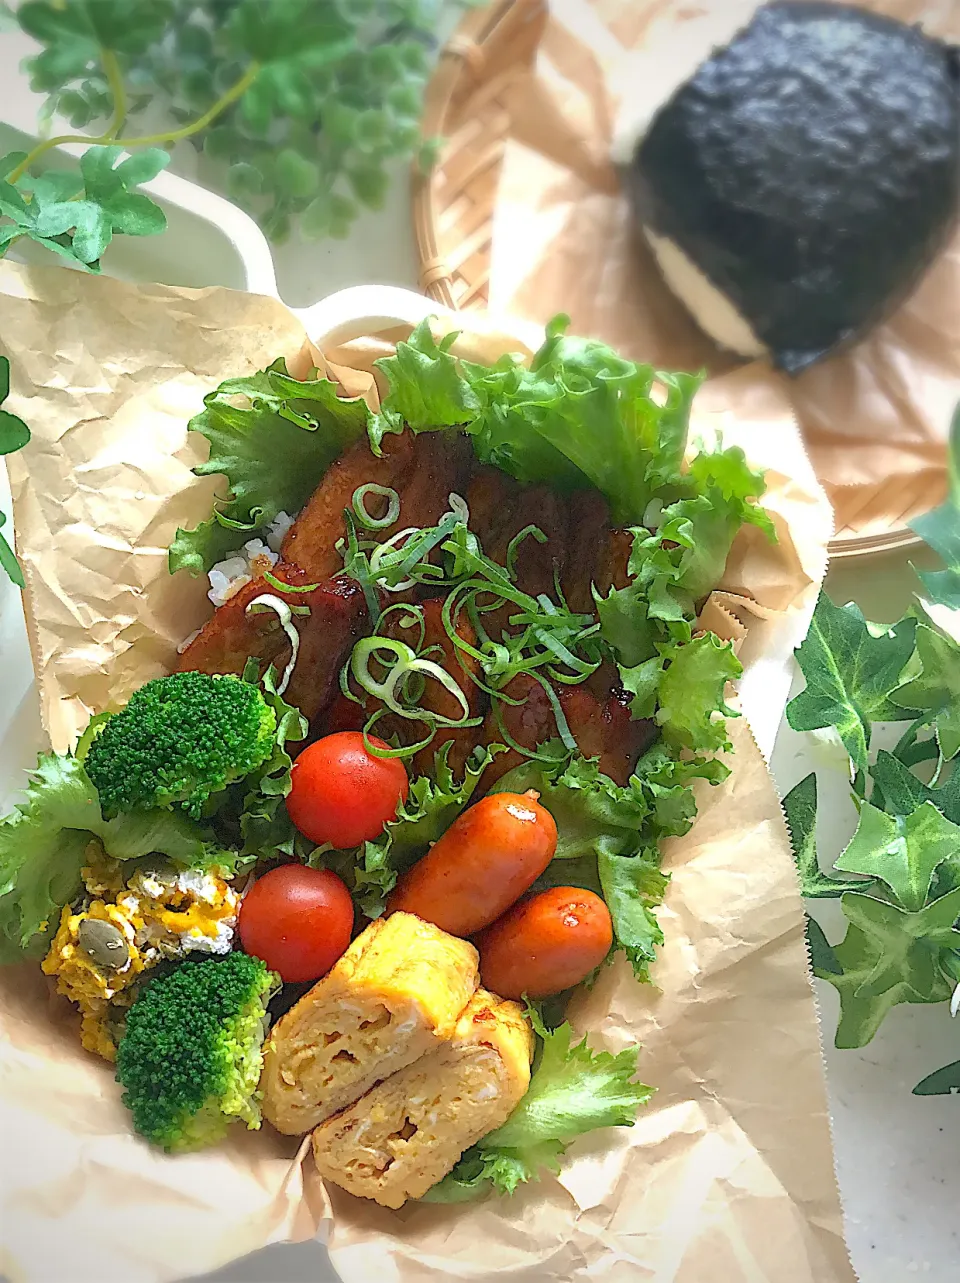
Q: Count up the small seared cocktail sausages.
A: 2